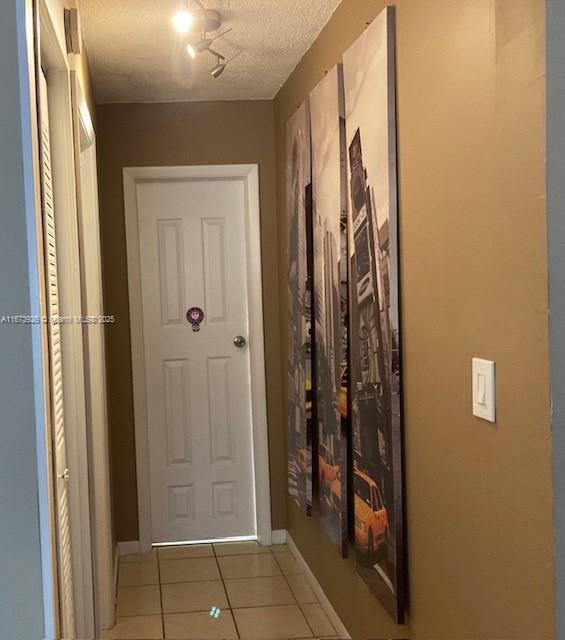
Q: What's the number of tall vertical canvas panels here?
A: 3